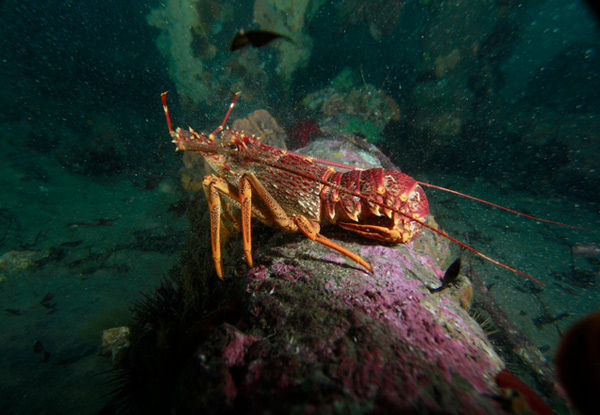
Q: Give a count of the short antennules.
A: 2